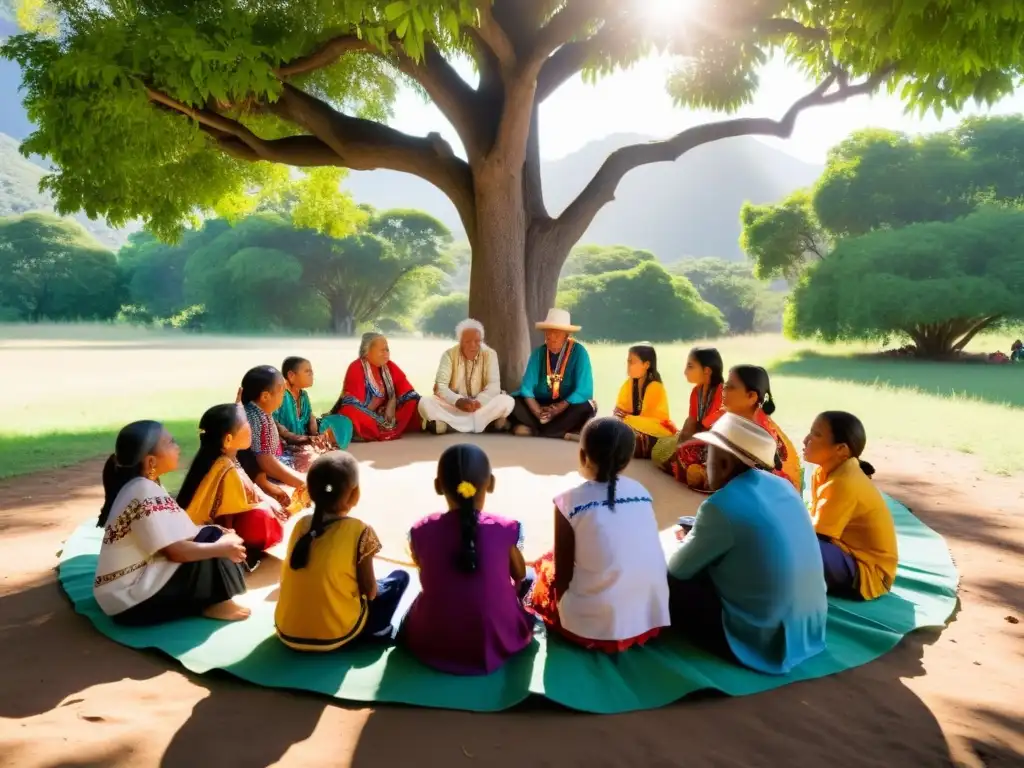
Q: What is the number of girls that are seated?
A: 11